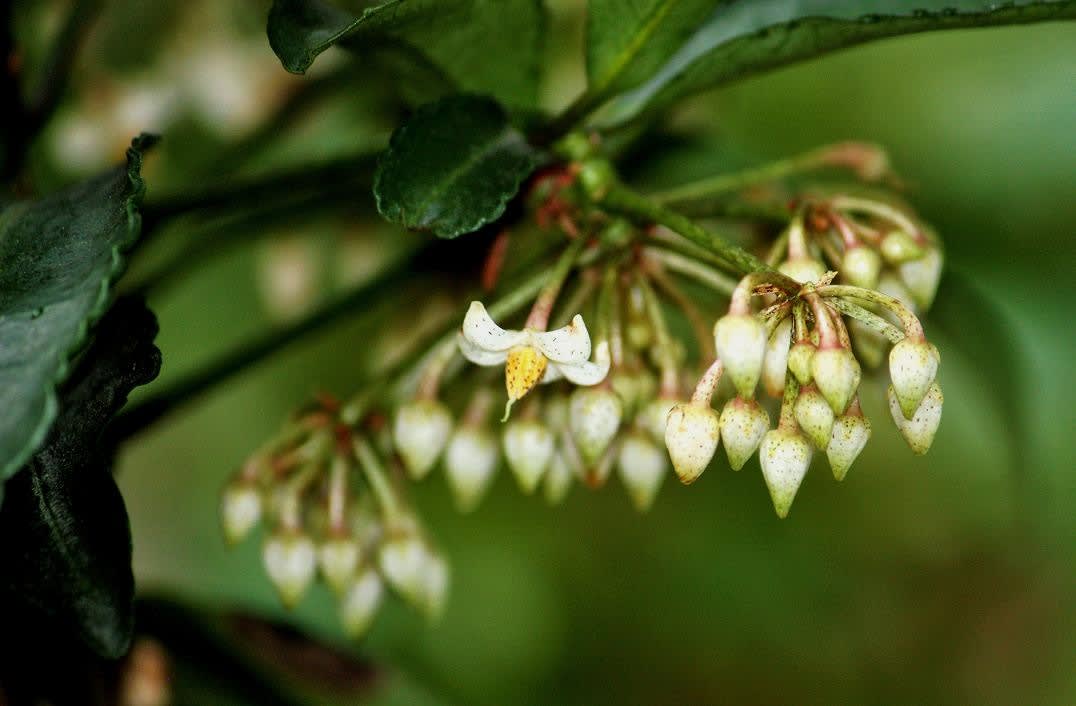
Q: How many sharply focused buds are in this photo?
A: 10